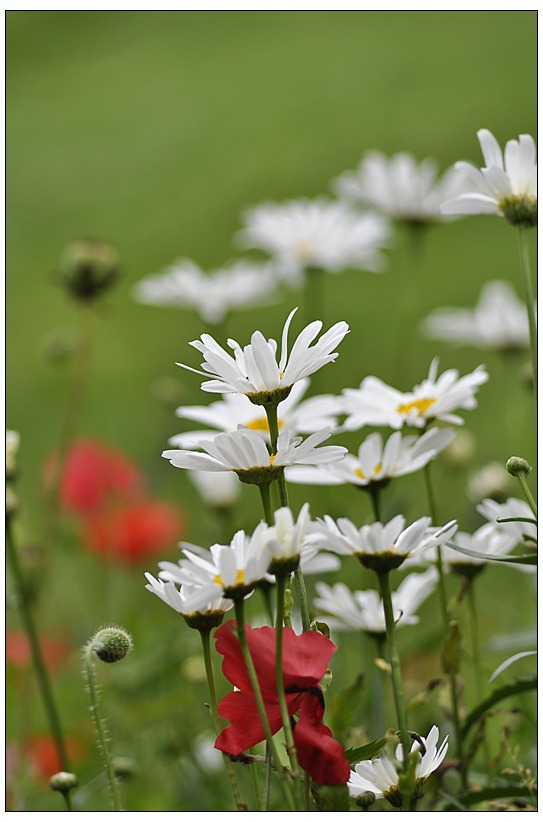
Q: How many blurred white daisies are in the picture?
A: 4